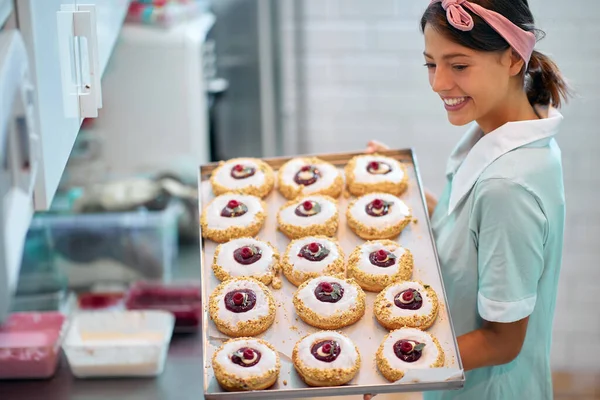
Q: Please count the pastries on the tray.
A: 15